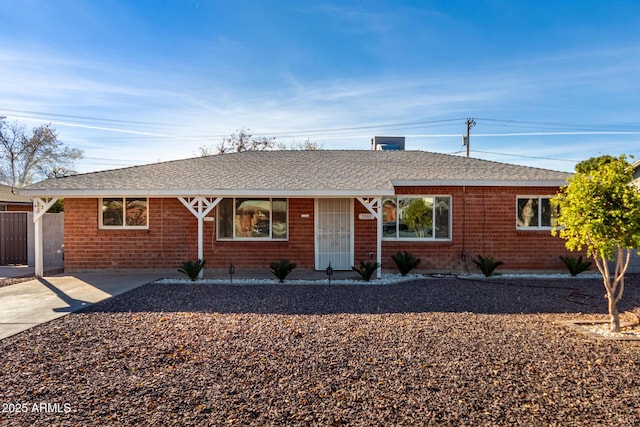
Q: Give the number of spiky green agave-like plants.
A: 6